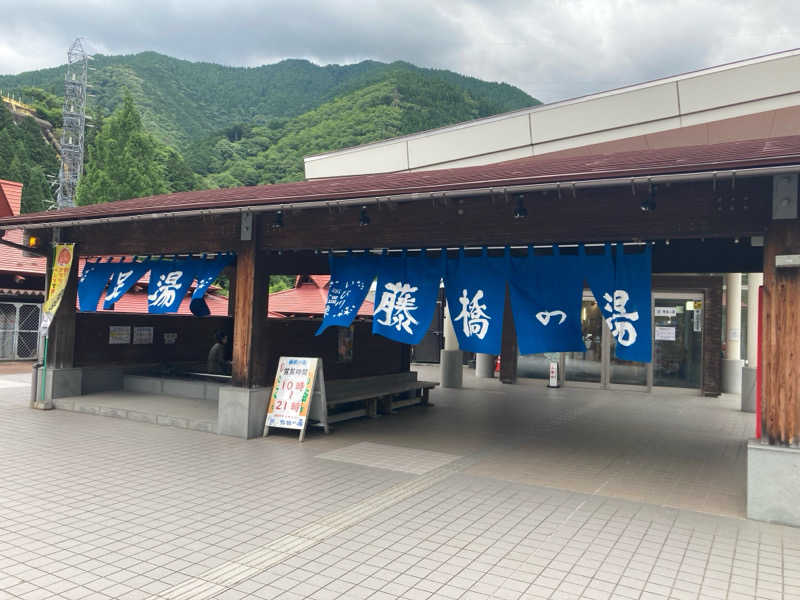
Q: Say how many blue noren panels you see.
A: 9